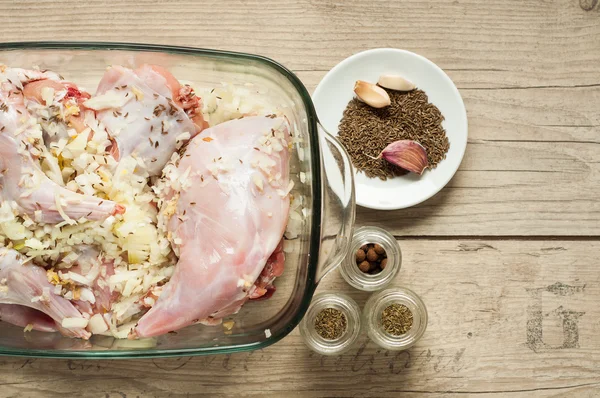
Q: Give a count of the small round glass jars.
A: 3